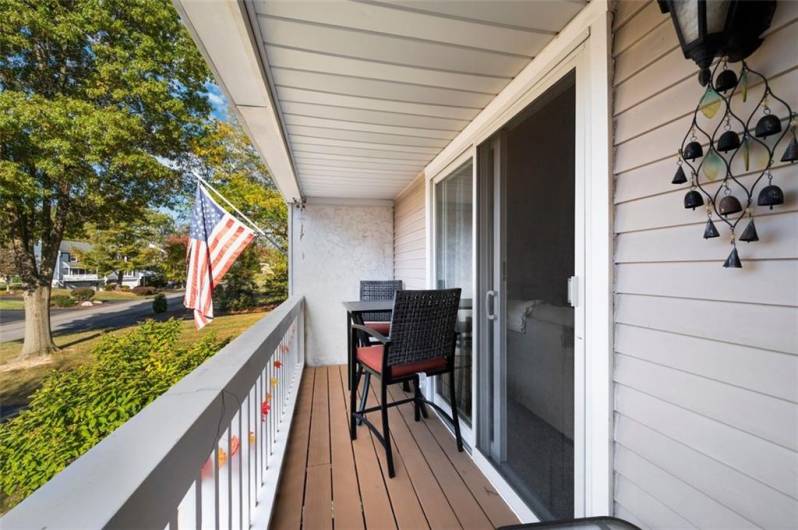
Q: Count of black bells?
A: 12